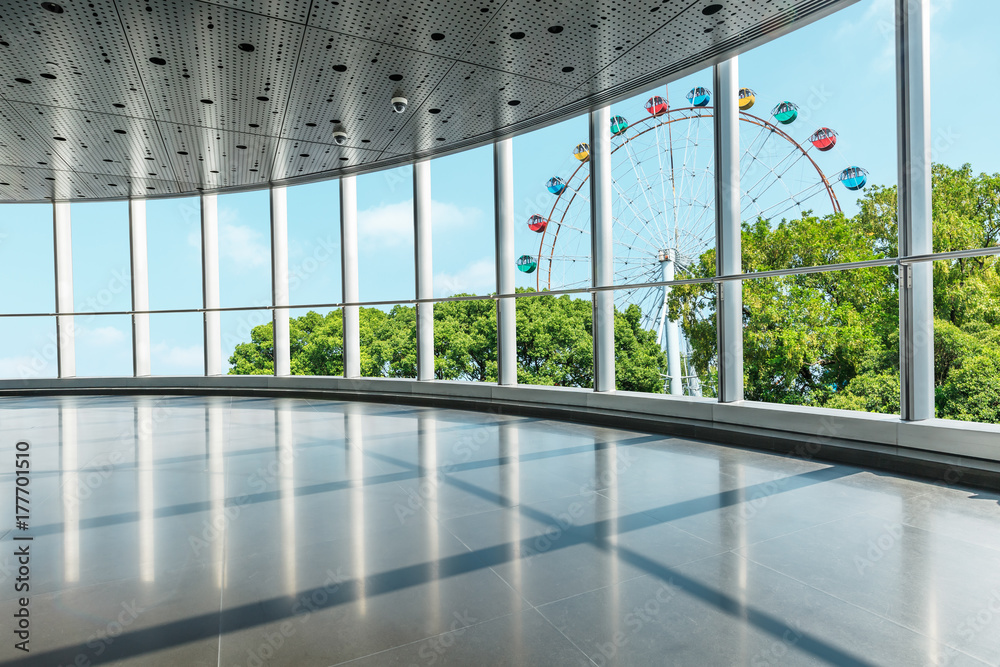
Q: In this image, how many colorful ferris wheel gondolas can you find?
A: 11